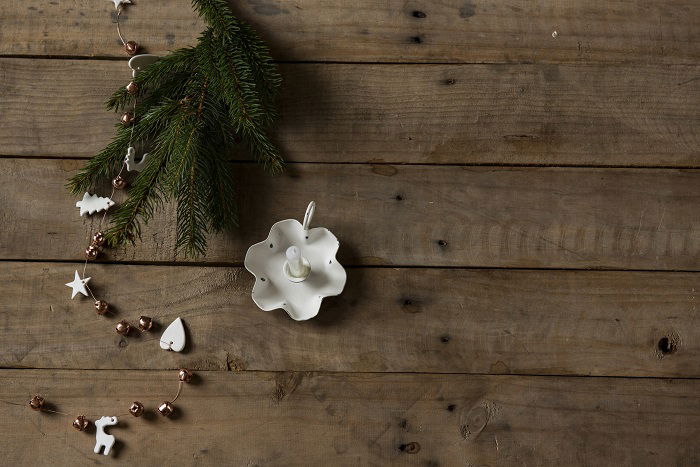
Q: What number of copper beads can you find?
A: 14